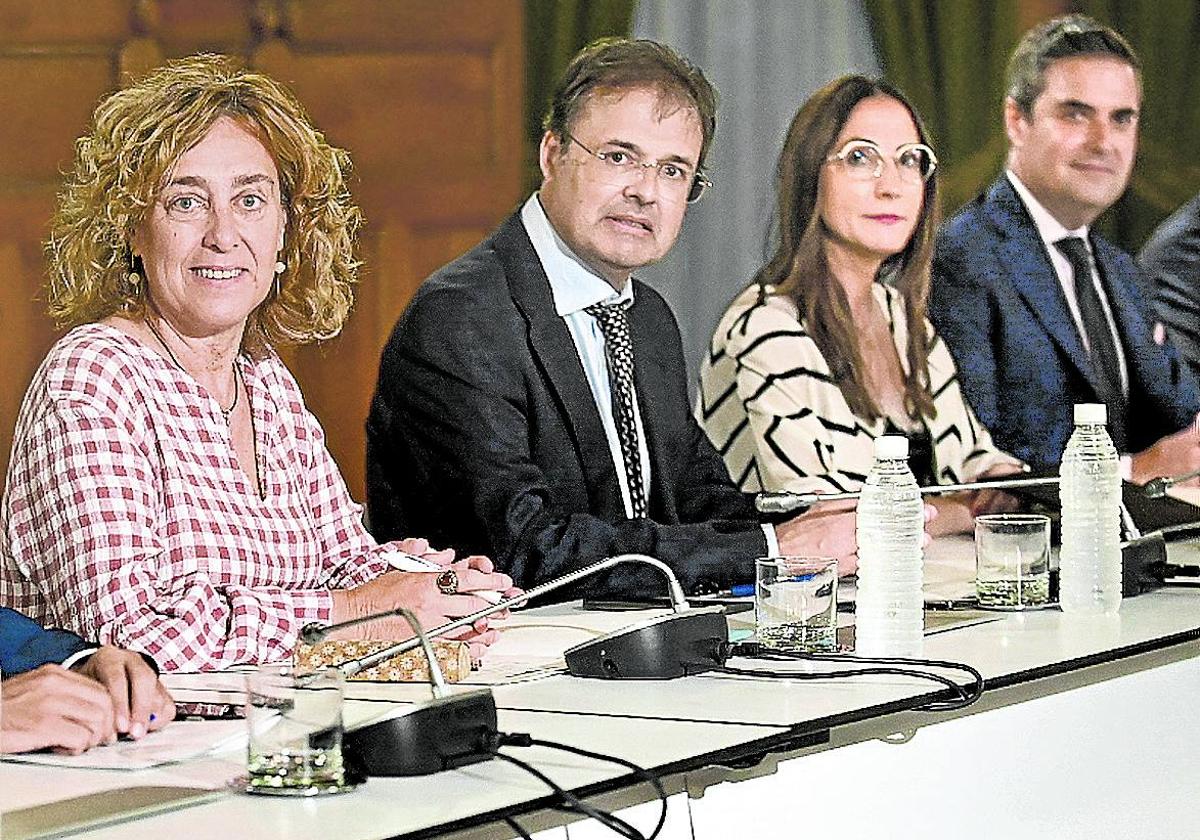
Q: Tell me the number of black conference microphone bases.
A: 3